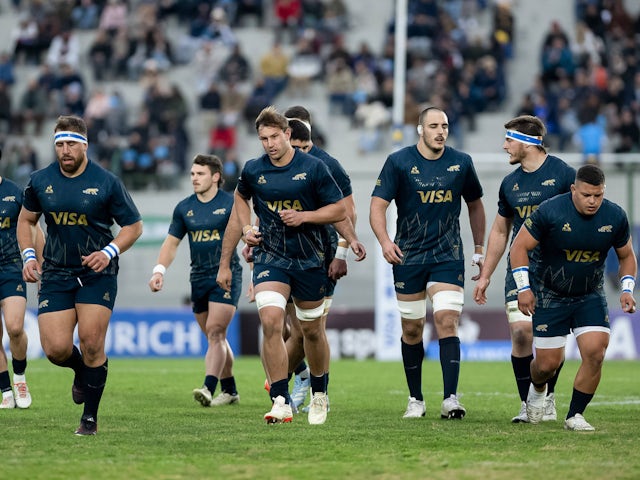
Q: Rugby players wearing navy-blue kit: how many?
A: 9